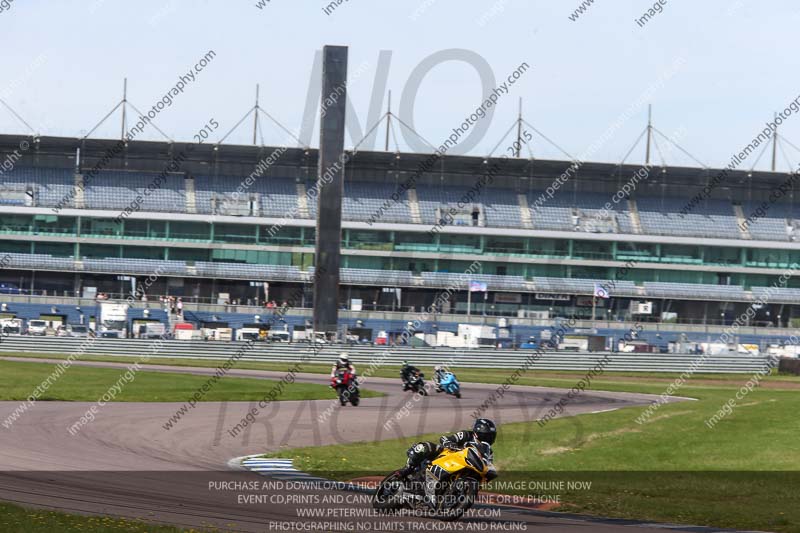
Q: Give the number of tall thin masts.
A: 6